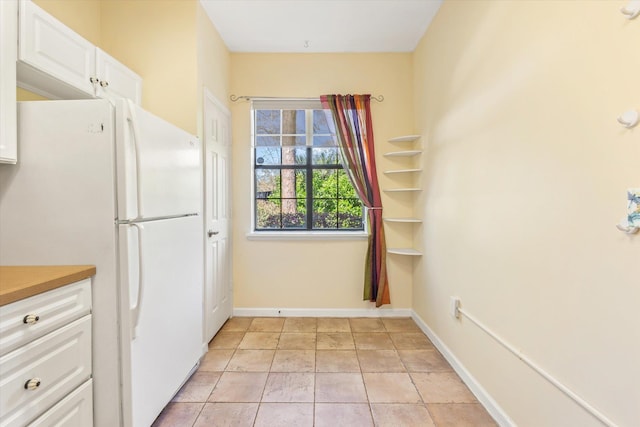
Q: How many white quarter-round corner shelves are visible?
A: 6